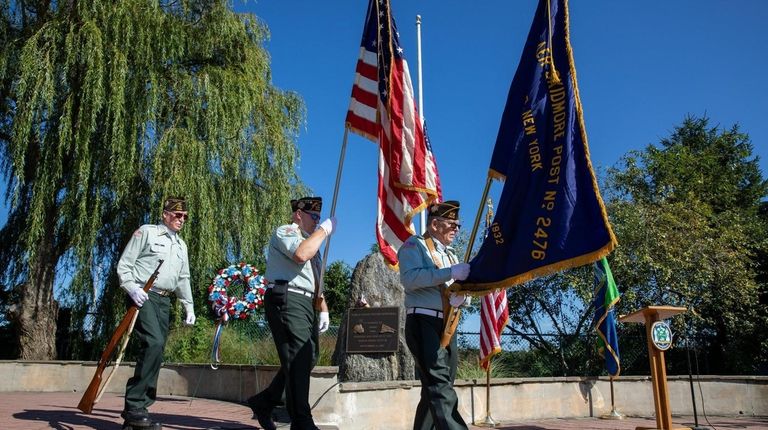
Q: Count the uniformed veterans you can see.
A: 3